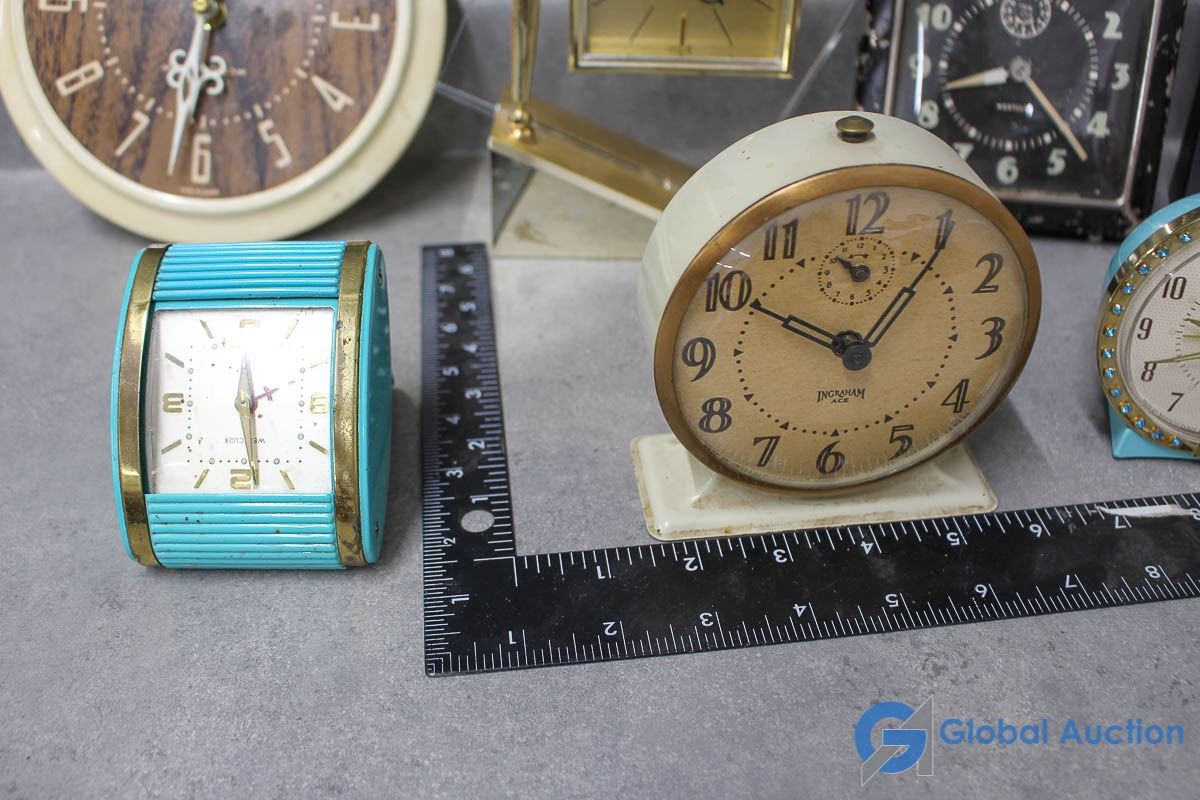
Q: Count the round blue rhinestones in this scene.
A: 13